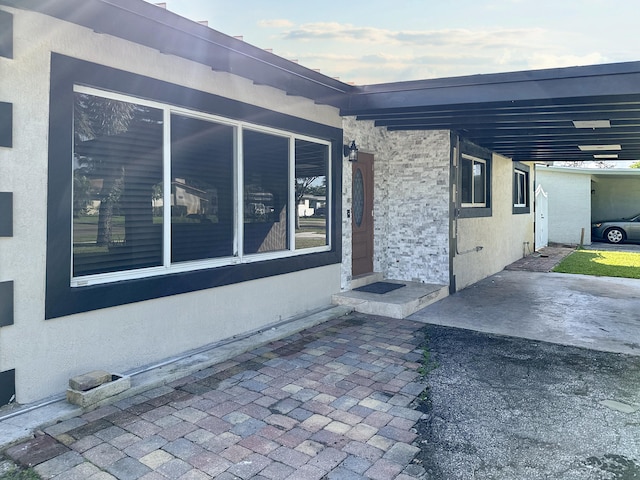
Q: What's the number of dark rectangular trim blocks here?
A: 5